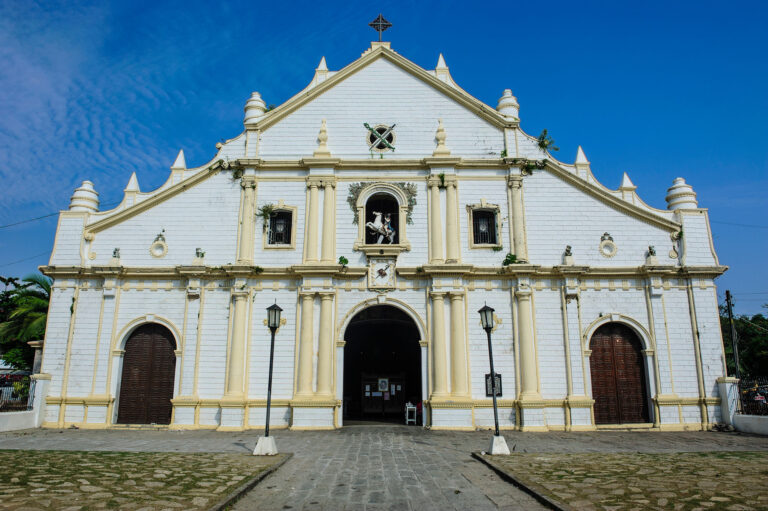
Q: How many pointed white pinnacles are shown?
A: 6